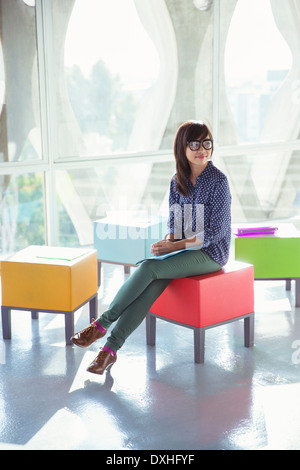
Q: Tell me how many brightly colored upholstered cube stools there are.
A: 4